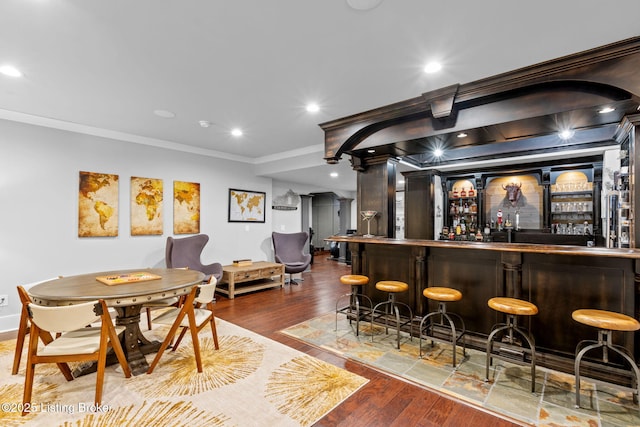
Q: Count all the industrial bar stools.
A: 5